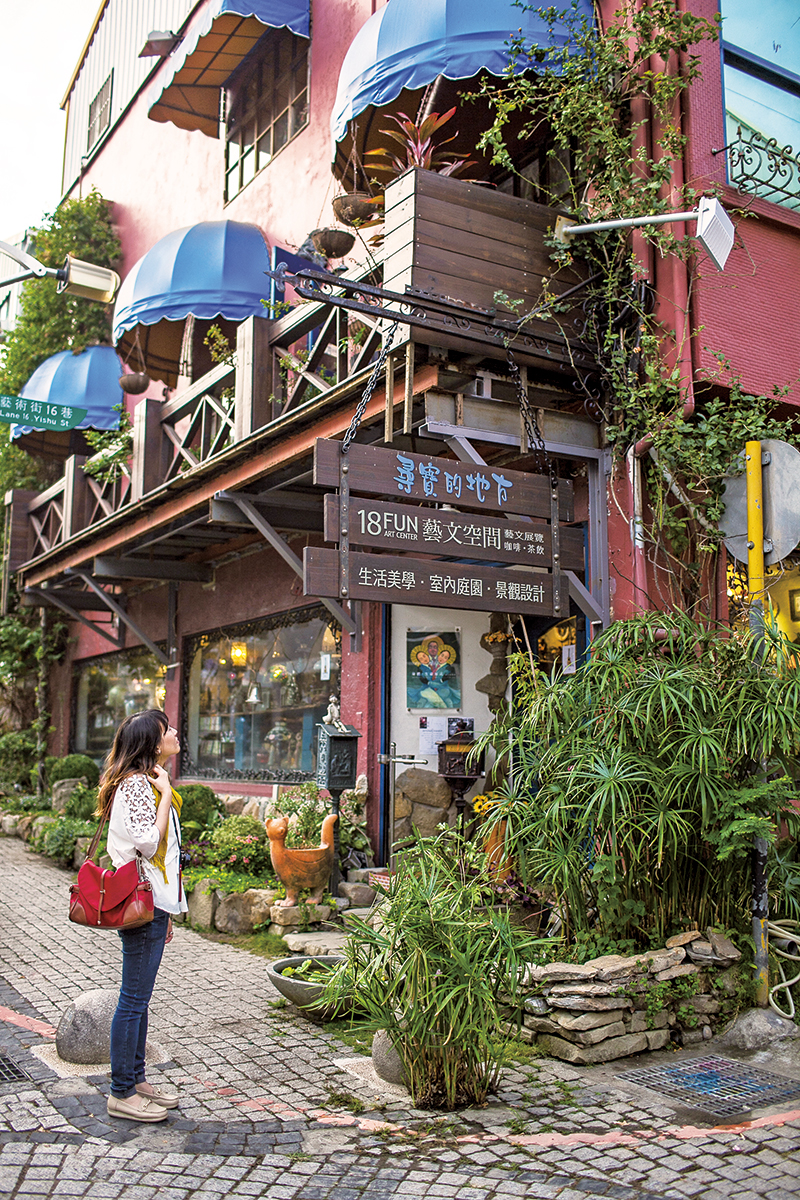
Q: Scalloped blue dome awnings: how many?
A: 3